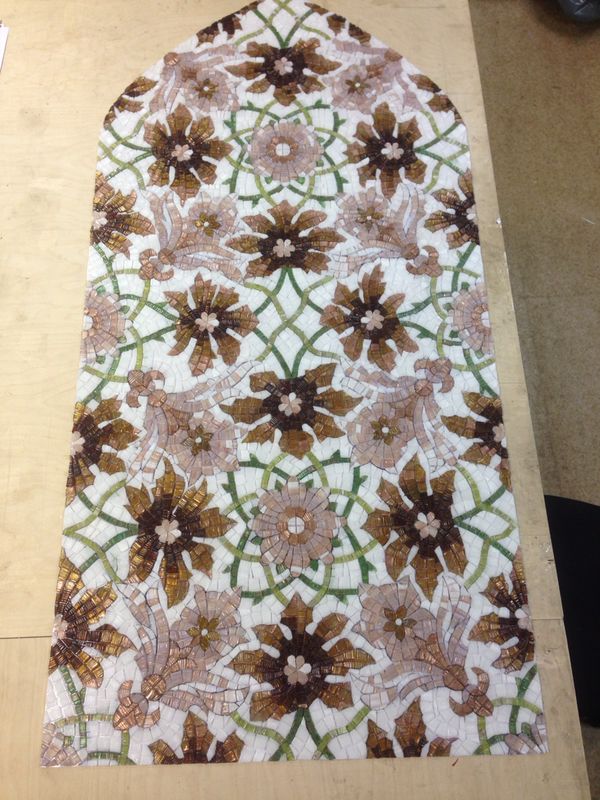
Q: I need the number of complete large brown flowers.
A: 10